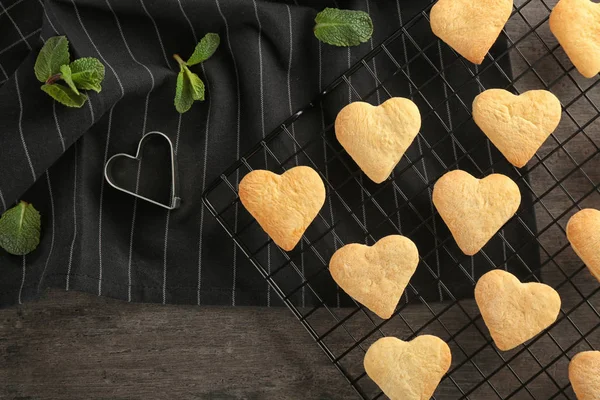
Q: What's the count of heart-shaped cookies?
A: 11